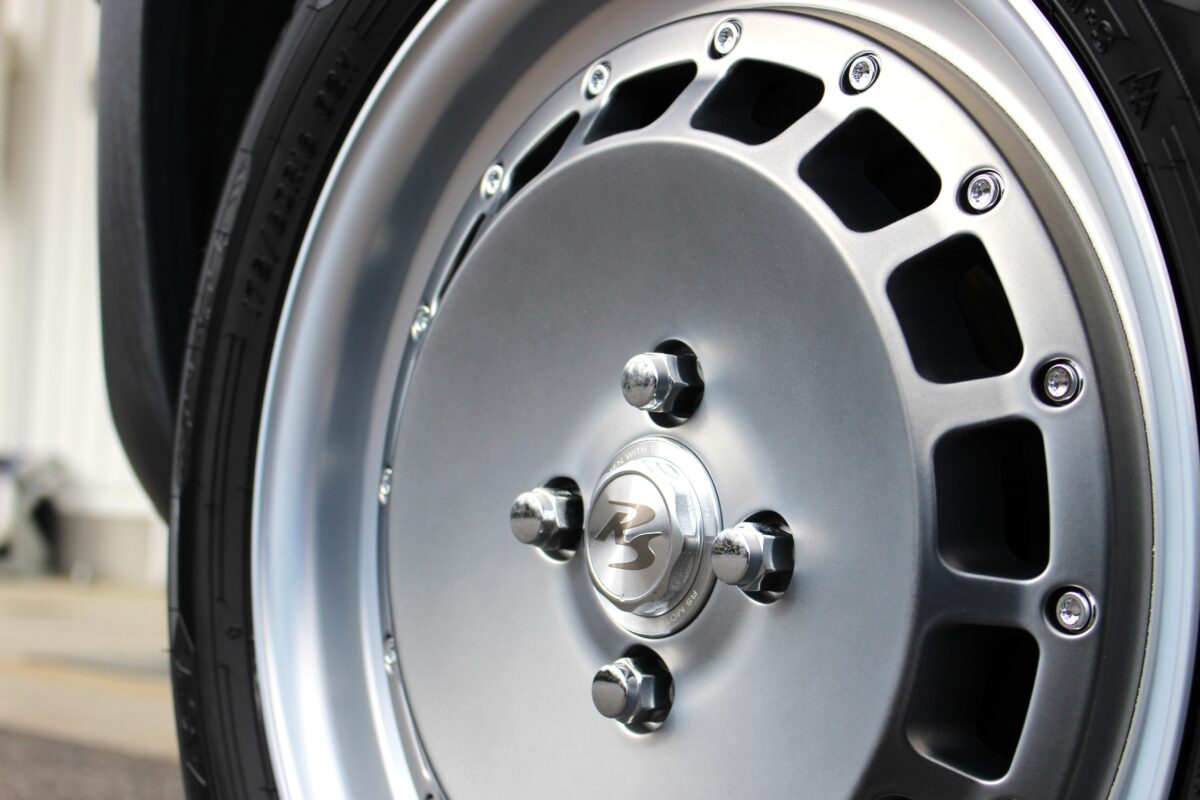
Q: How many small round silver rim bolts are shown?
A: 10